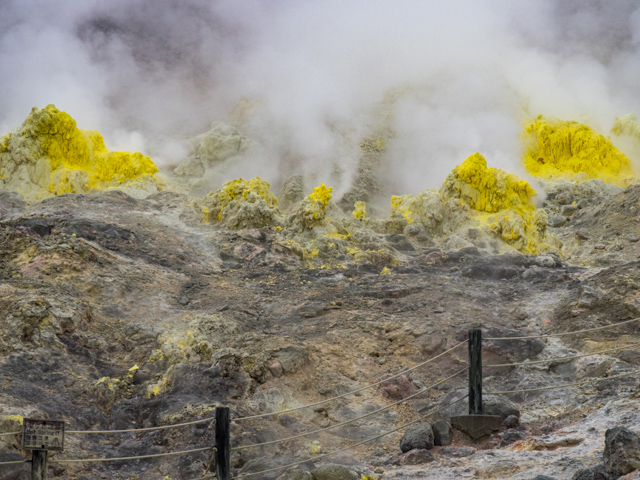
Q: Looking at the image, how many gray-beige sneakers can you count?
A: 0